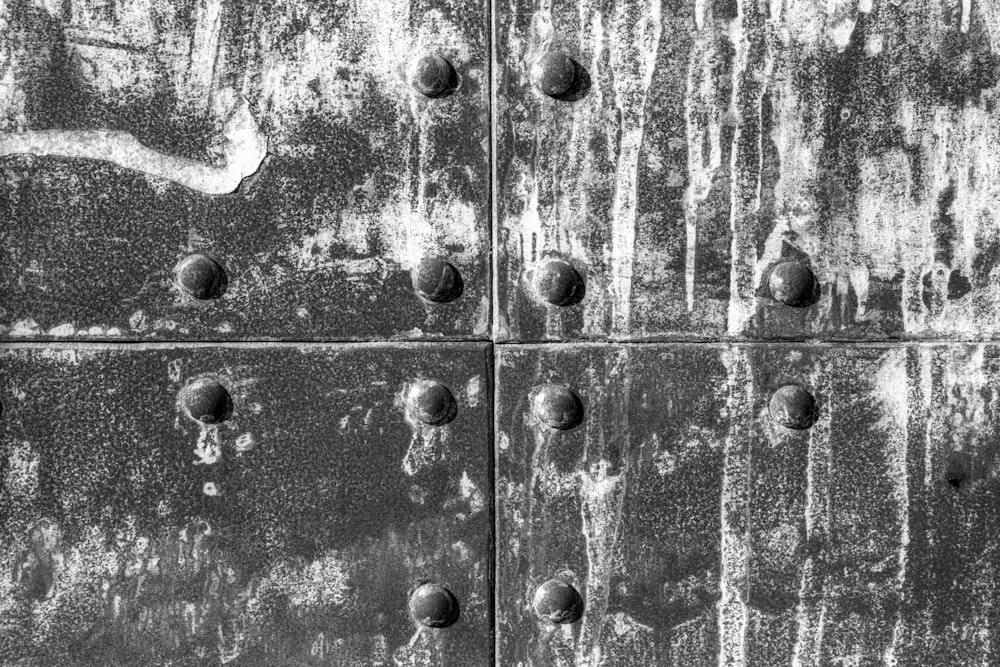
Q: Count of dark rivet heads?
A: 12